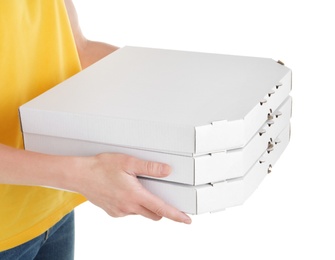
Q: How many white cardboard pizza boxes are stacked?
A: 3